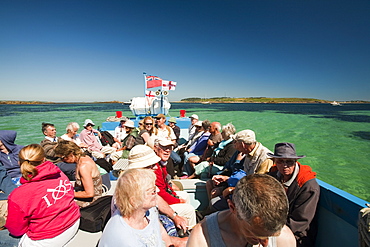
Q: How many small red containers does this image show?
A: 2